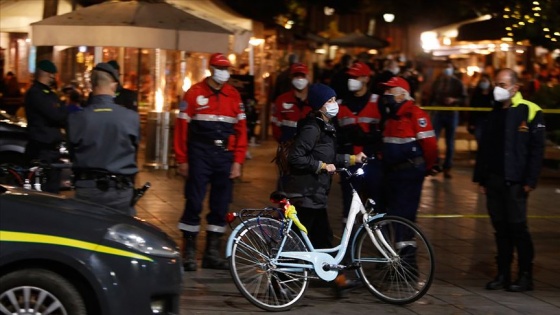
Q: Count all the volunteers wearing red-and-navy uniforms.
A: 4